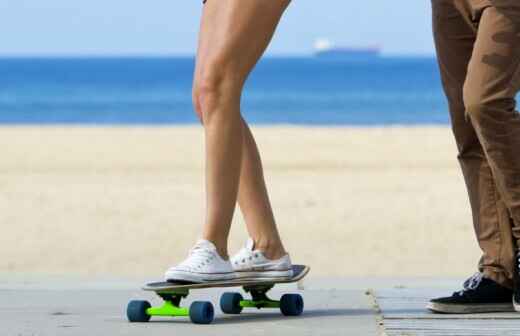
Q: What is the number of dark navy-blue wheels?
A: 4